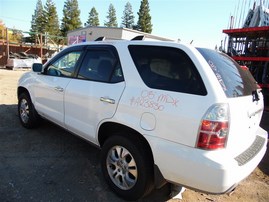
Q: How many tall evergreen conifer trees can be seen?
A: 7